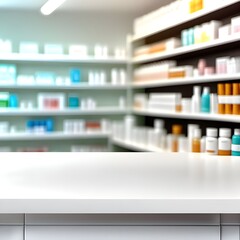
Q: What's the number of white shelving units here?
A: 2